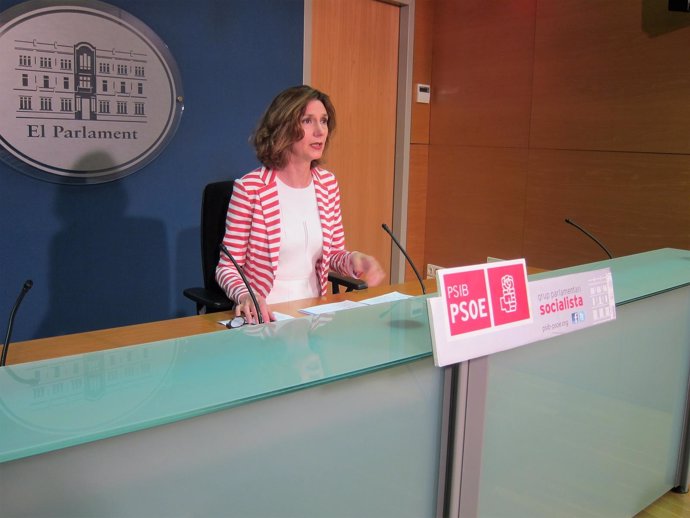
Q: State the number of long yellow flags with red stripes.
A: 0